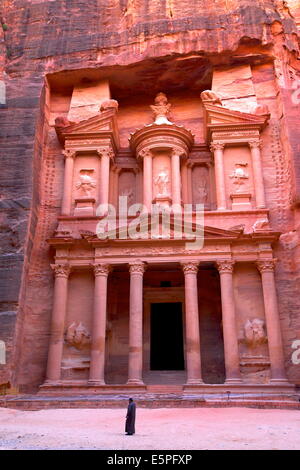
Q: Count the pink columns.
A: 12